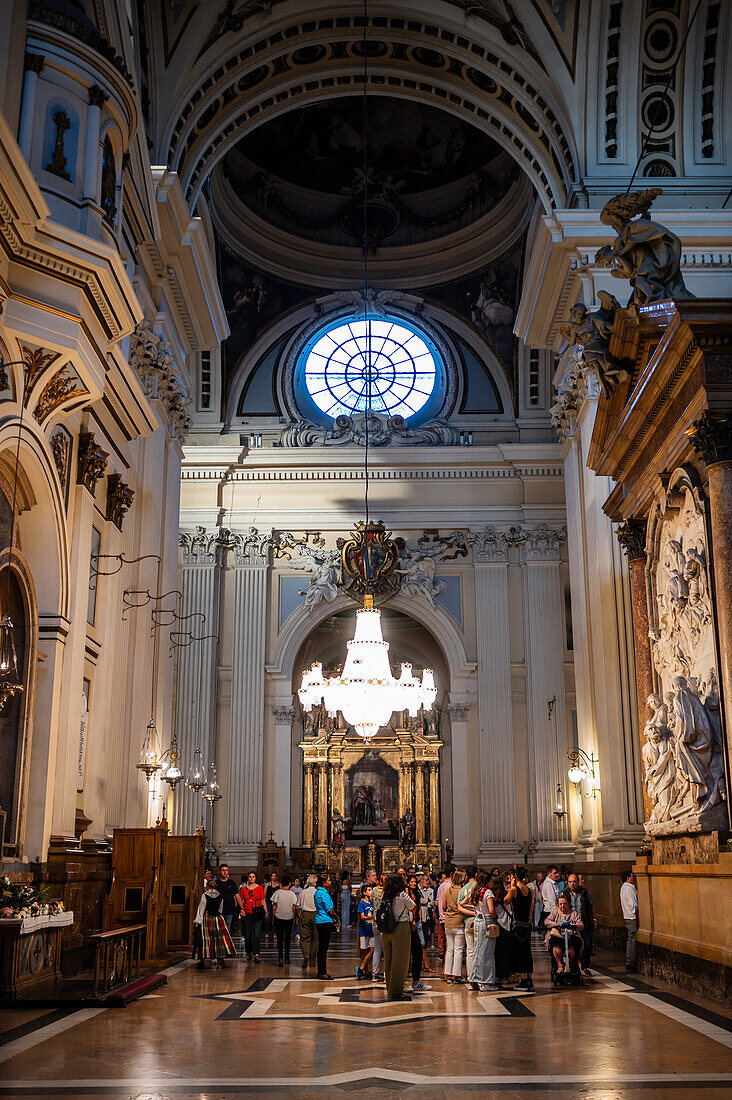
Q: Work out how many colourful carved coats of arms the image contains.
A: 1